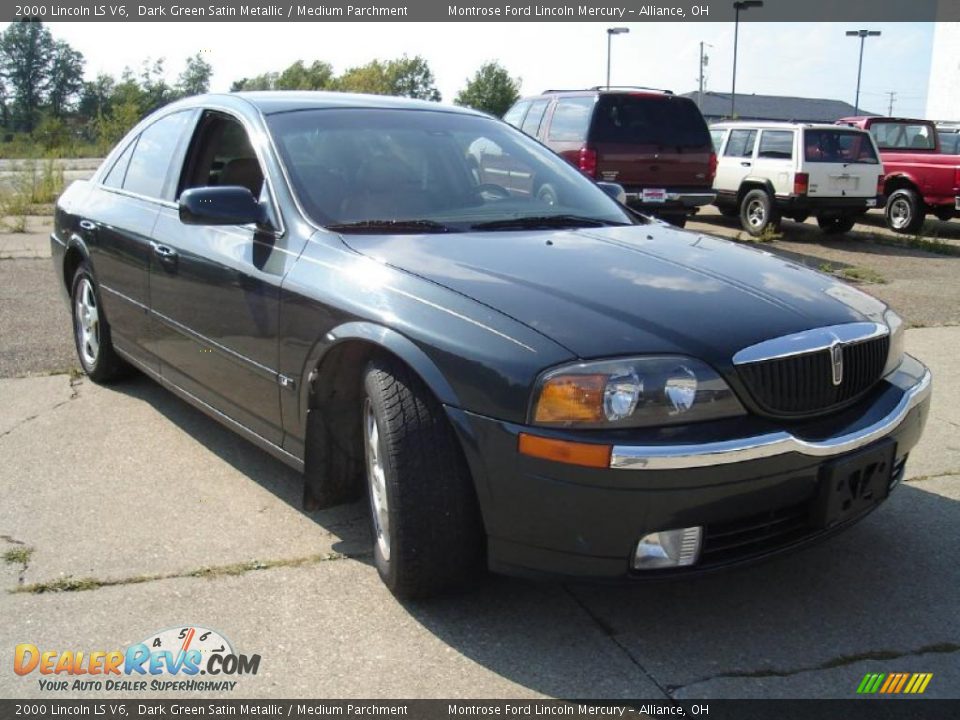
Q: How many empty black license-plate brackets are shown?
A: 1